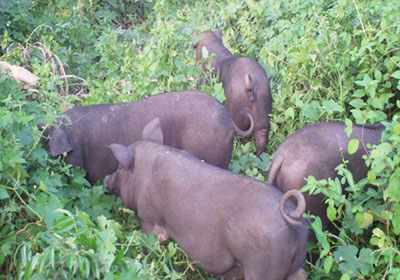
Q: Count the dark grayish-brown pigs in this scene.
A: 4